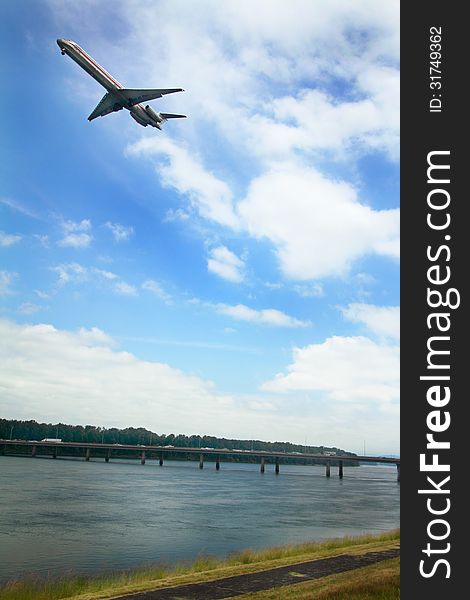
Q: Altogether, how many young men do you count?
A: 0